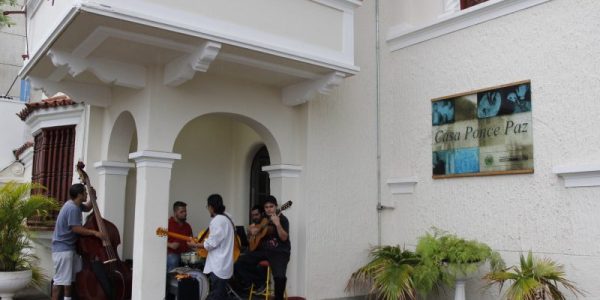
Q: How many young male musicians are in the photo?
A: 5